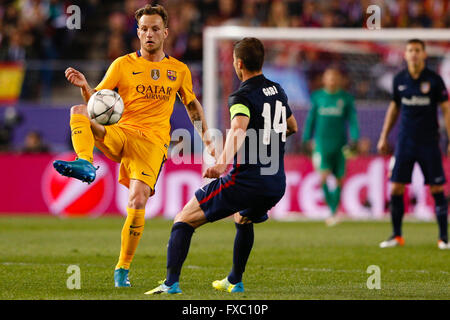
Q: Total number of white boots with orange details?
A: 2